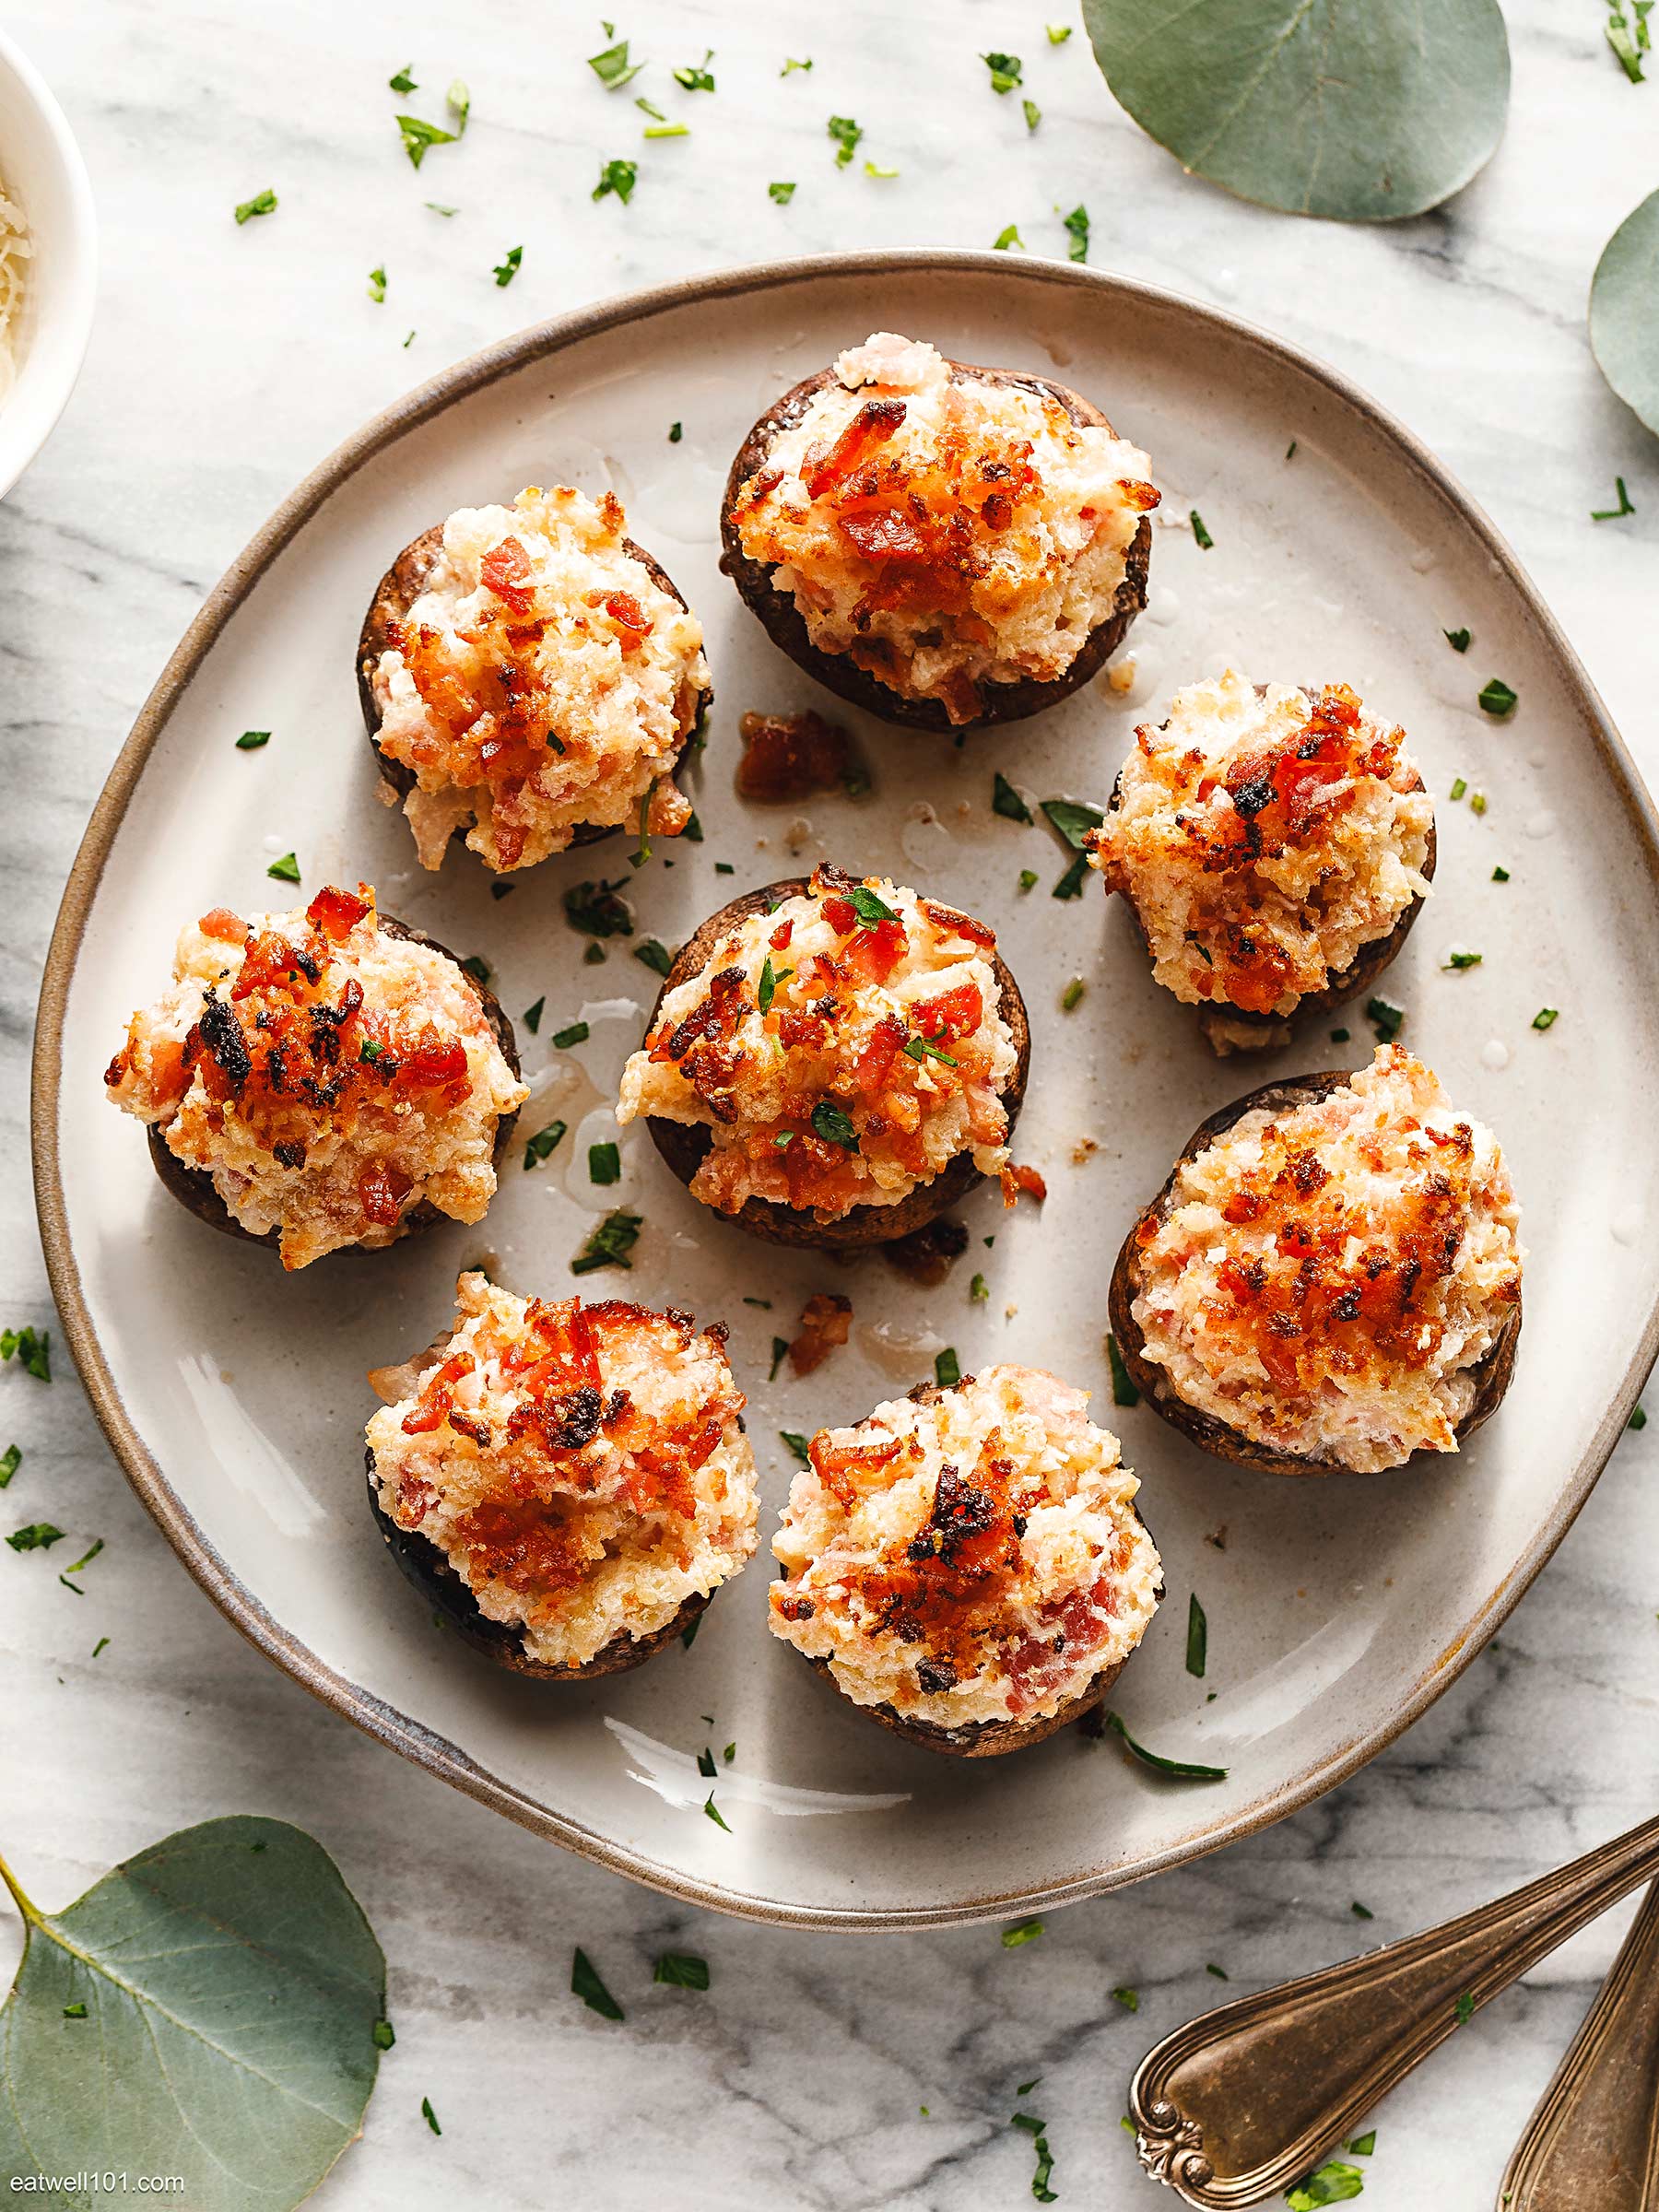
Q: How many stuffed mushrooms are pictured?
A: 8